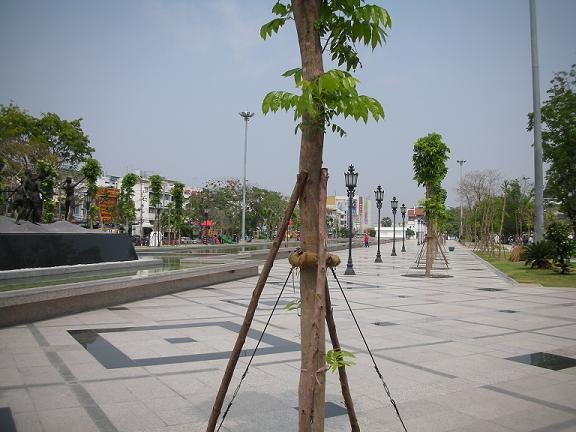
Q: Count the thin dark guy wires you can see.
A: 2